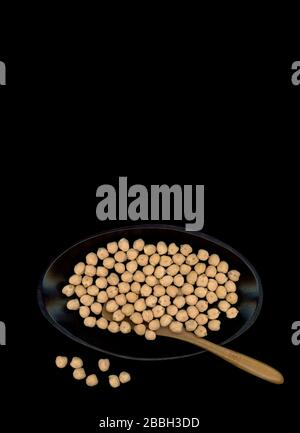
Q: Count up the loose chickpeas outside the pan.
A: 7